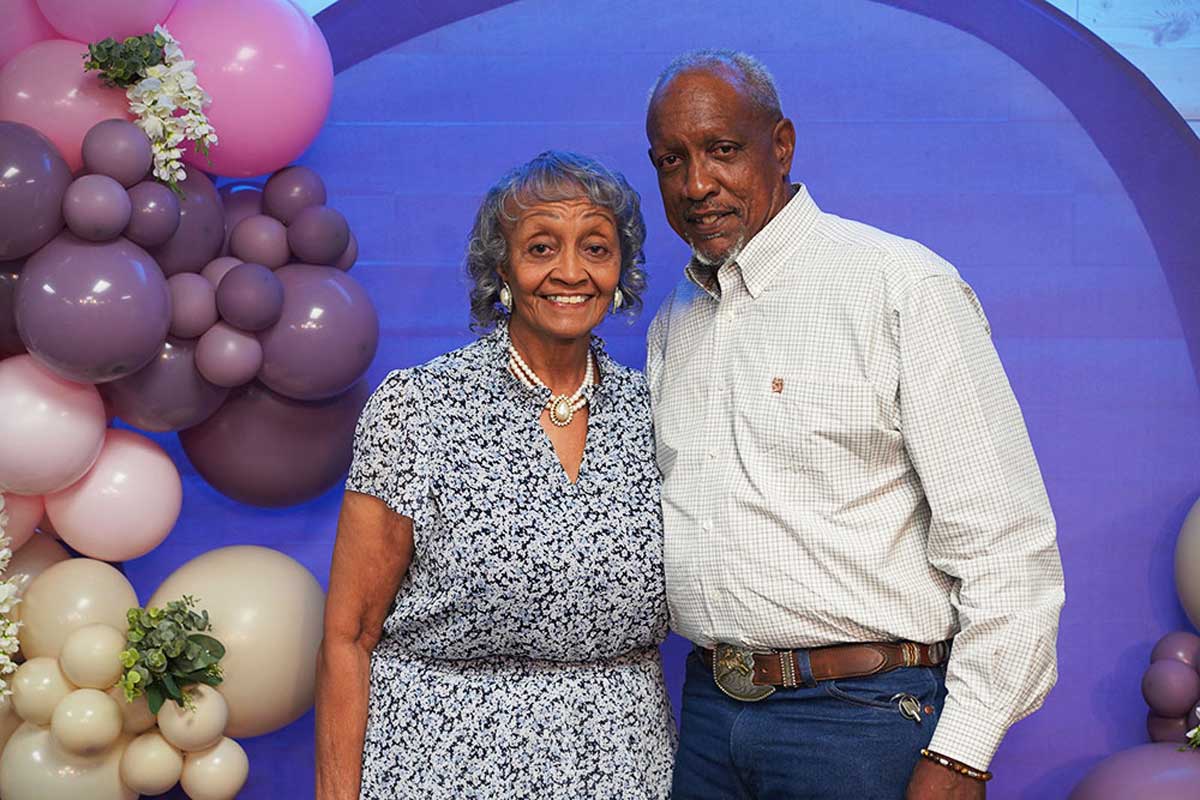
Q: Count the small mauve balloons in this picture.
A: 14